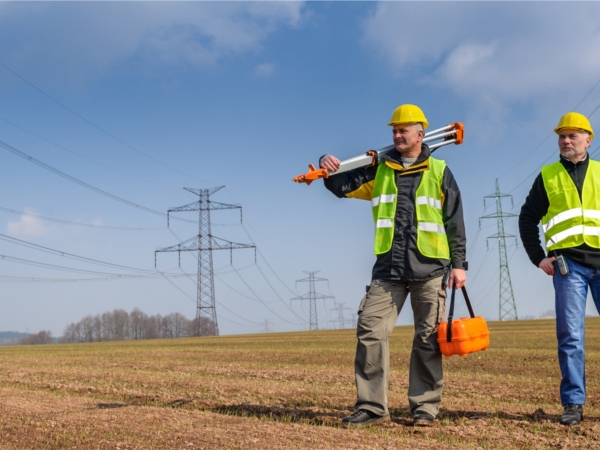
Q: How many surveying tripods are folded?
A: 1